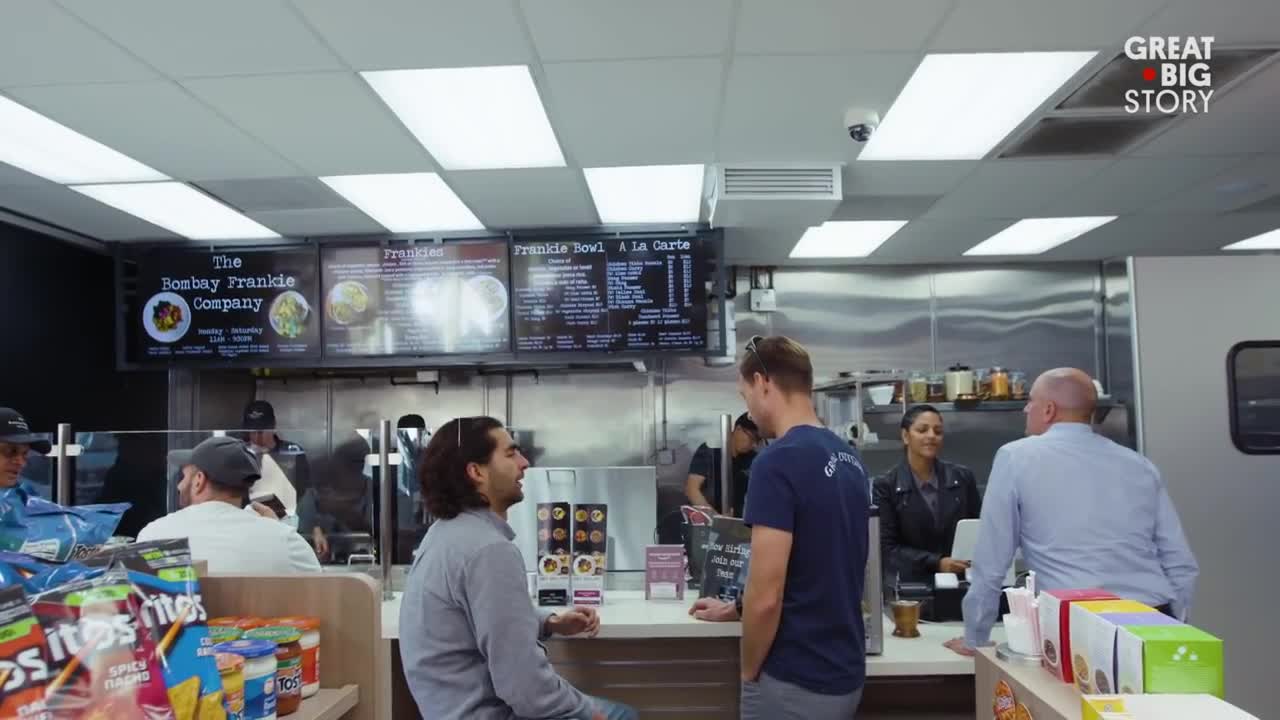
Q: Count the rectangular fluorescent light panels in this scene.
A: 9